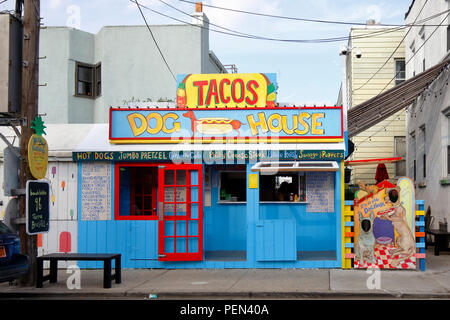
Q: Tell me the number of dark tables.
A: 2